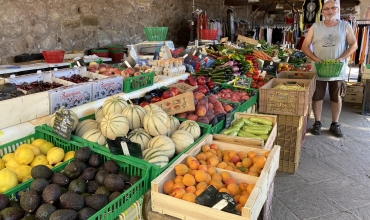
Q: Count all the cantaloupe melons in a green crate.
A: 15